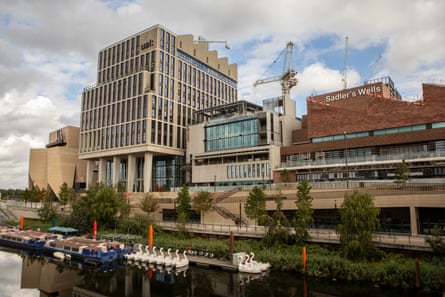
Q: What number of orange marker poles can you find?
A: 4